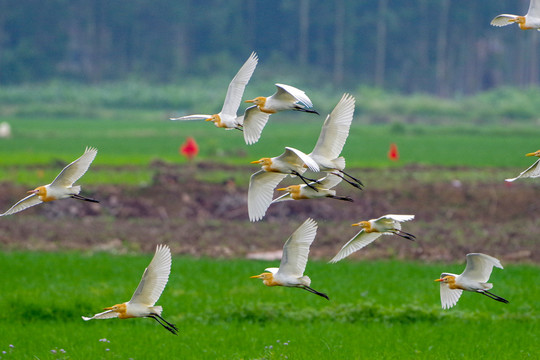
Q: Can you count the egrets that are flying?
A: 12